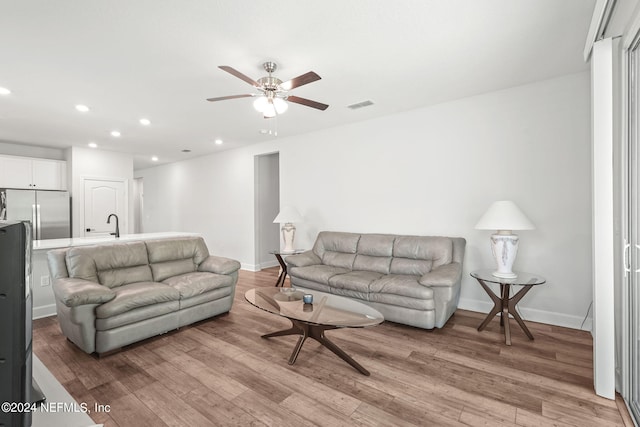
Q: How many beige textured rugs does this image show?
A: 0